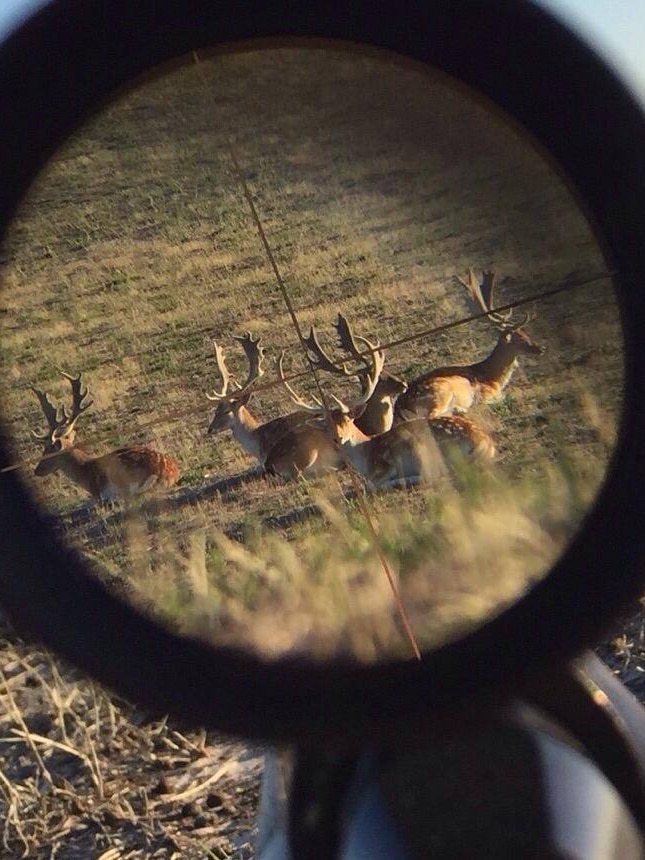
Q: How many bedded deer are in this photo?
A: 5